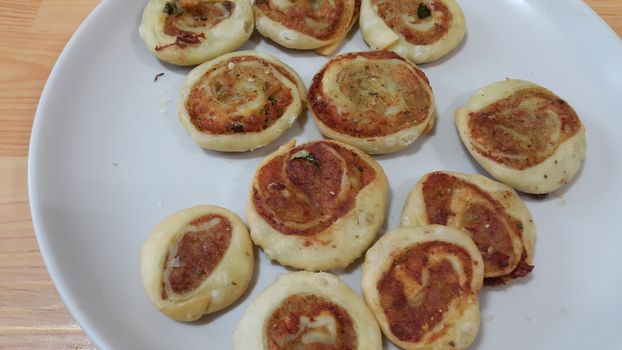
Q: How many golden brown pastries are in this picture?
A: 11